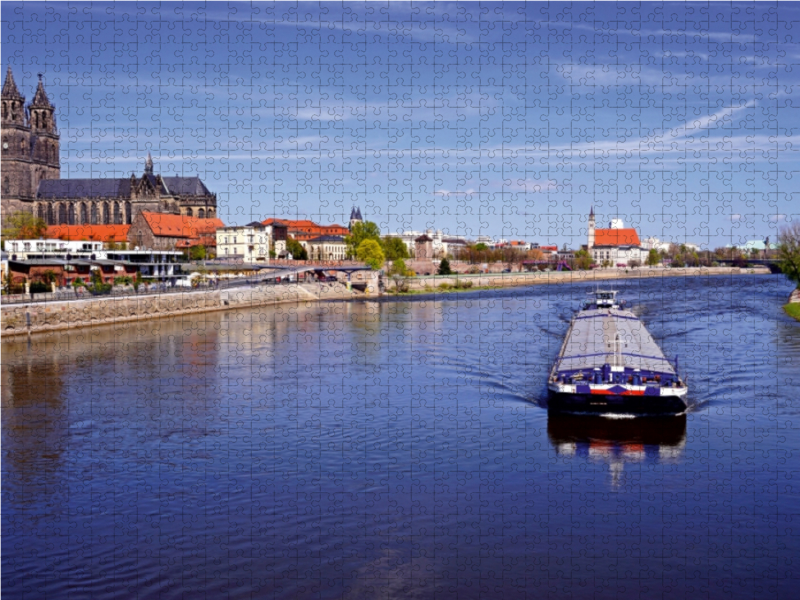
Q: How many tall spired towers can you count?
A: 2